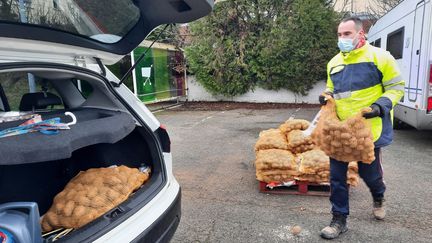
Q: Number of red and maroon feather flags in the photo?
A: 0